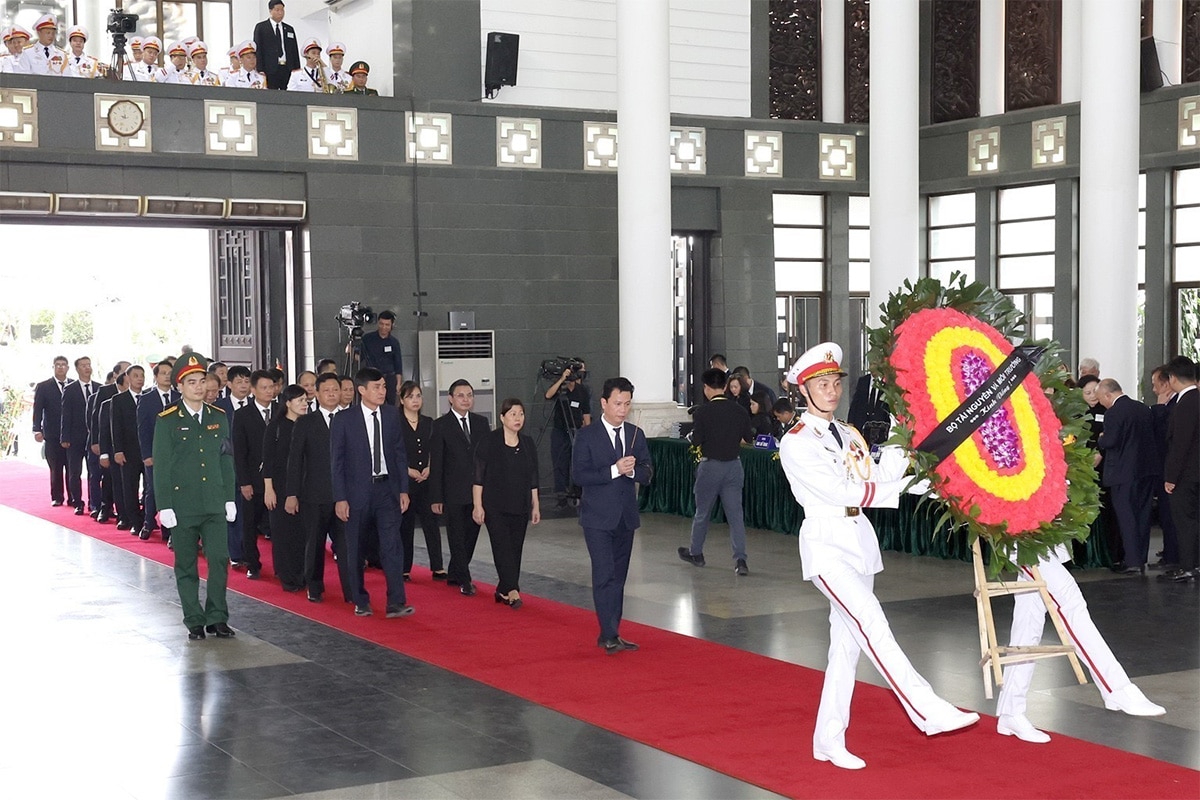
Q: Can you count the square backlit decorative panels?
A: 13